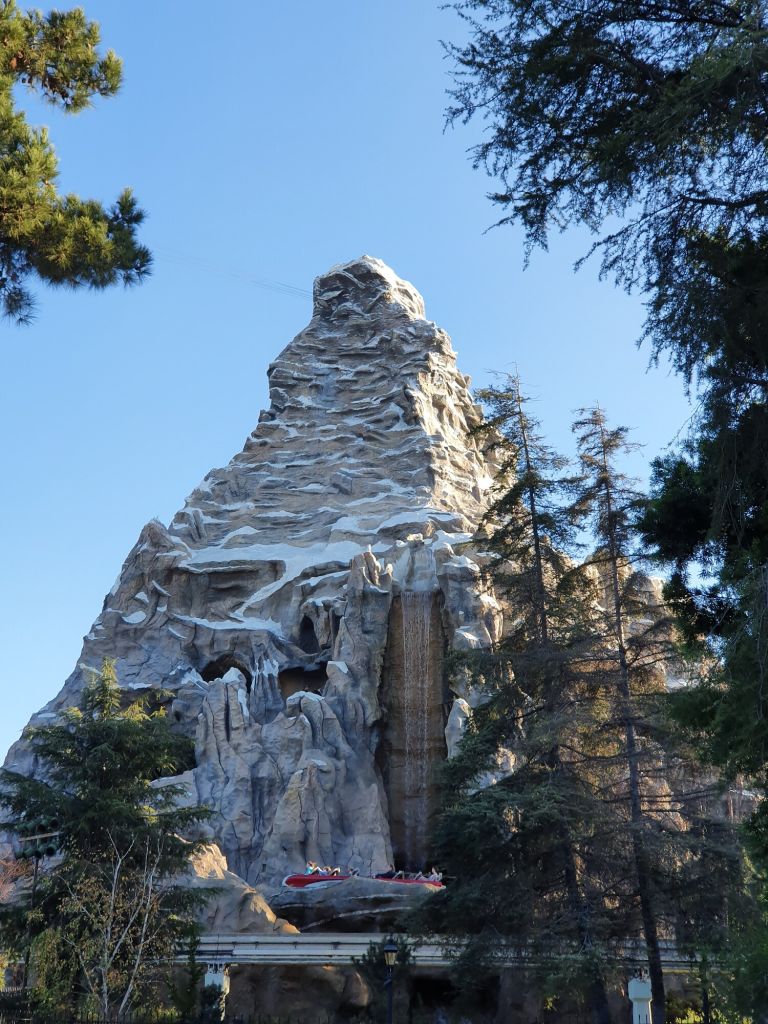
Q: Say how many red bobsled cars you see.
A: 2